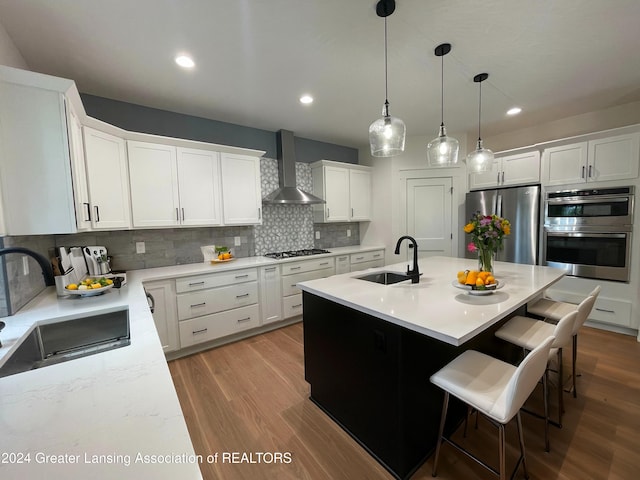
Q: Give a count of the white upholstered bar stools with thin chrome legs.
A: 3